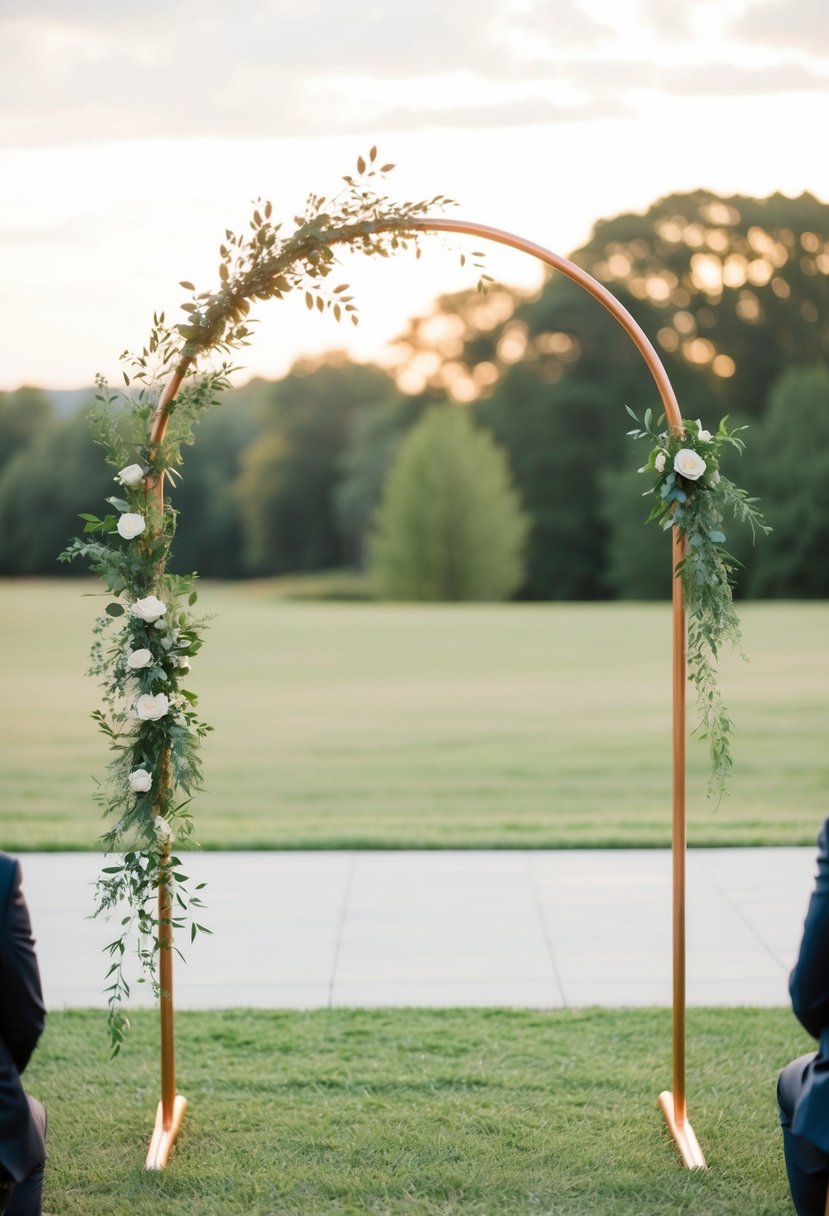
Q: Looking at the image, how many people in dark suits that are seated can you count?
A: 2